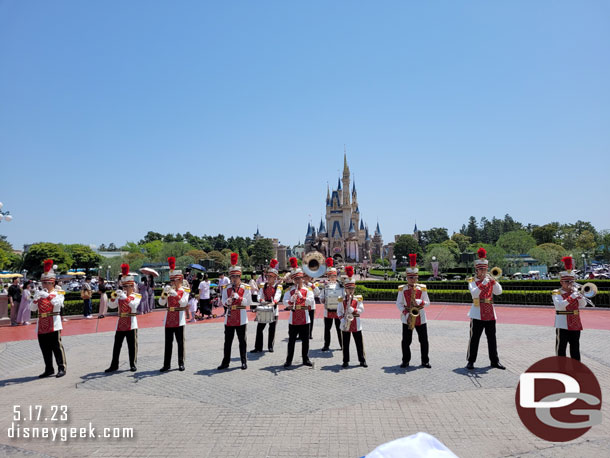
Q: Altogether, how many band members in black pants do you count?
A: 12